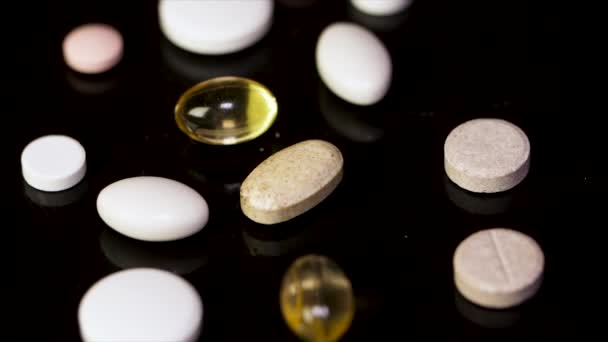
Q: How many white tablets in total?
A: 6